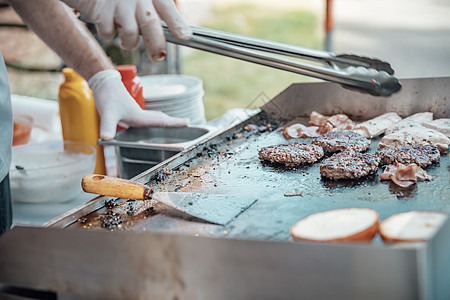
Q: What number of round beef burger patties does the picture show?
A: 4